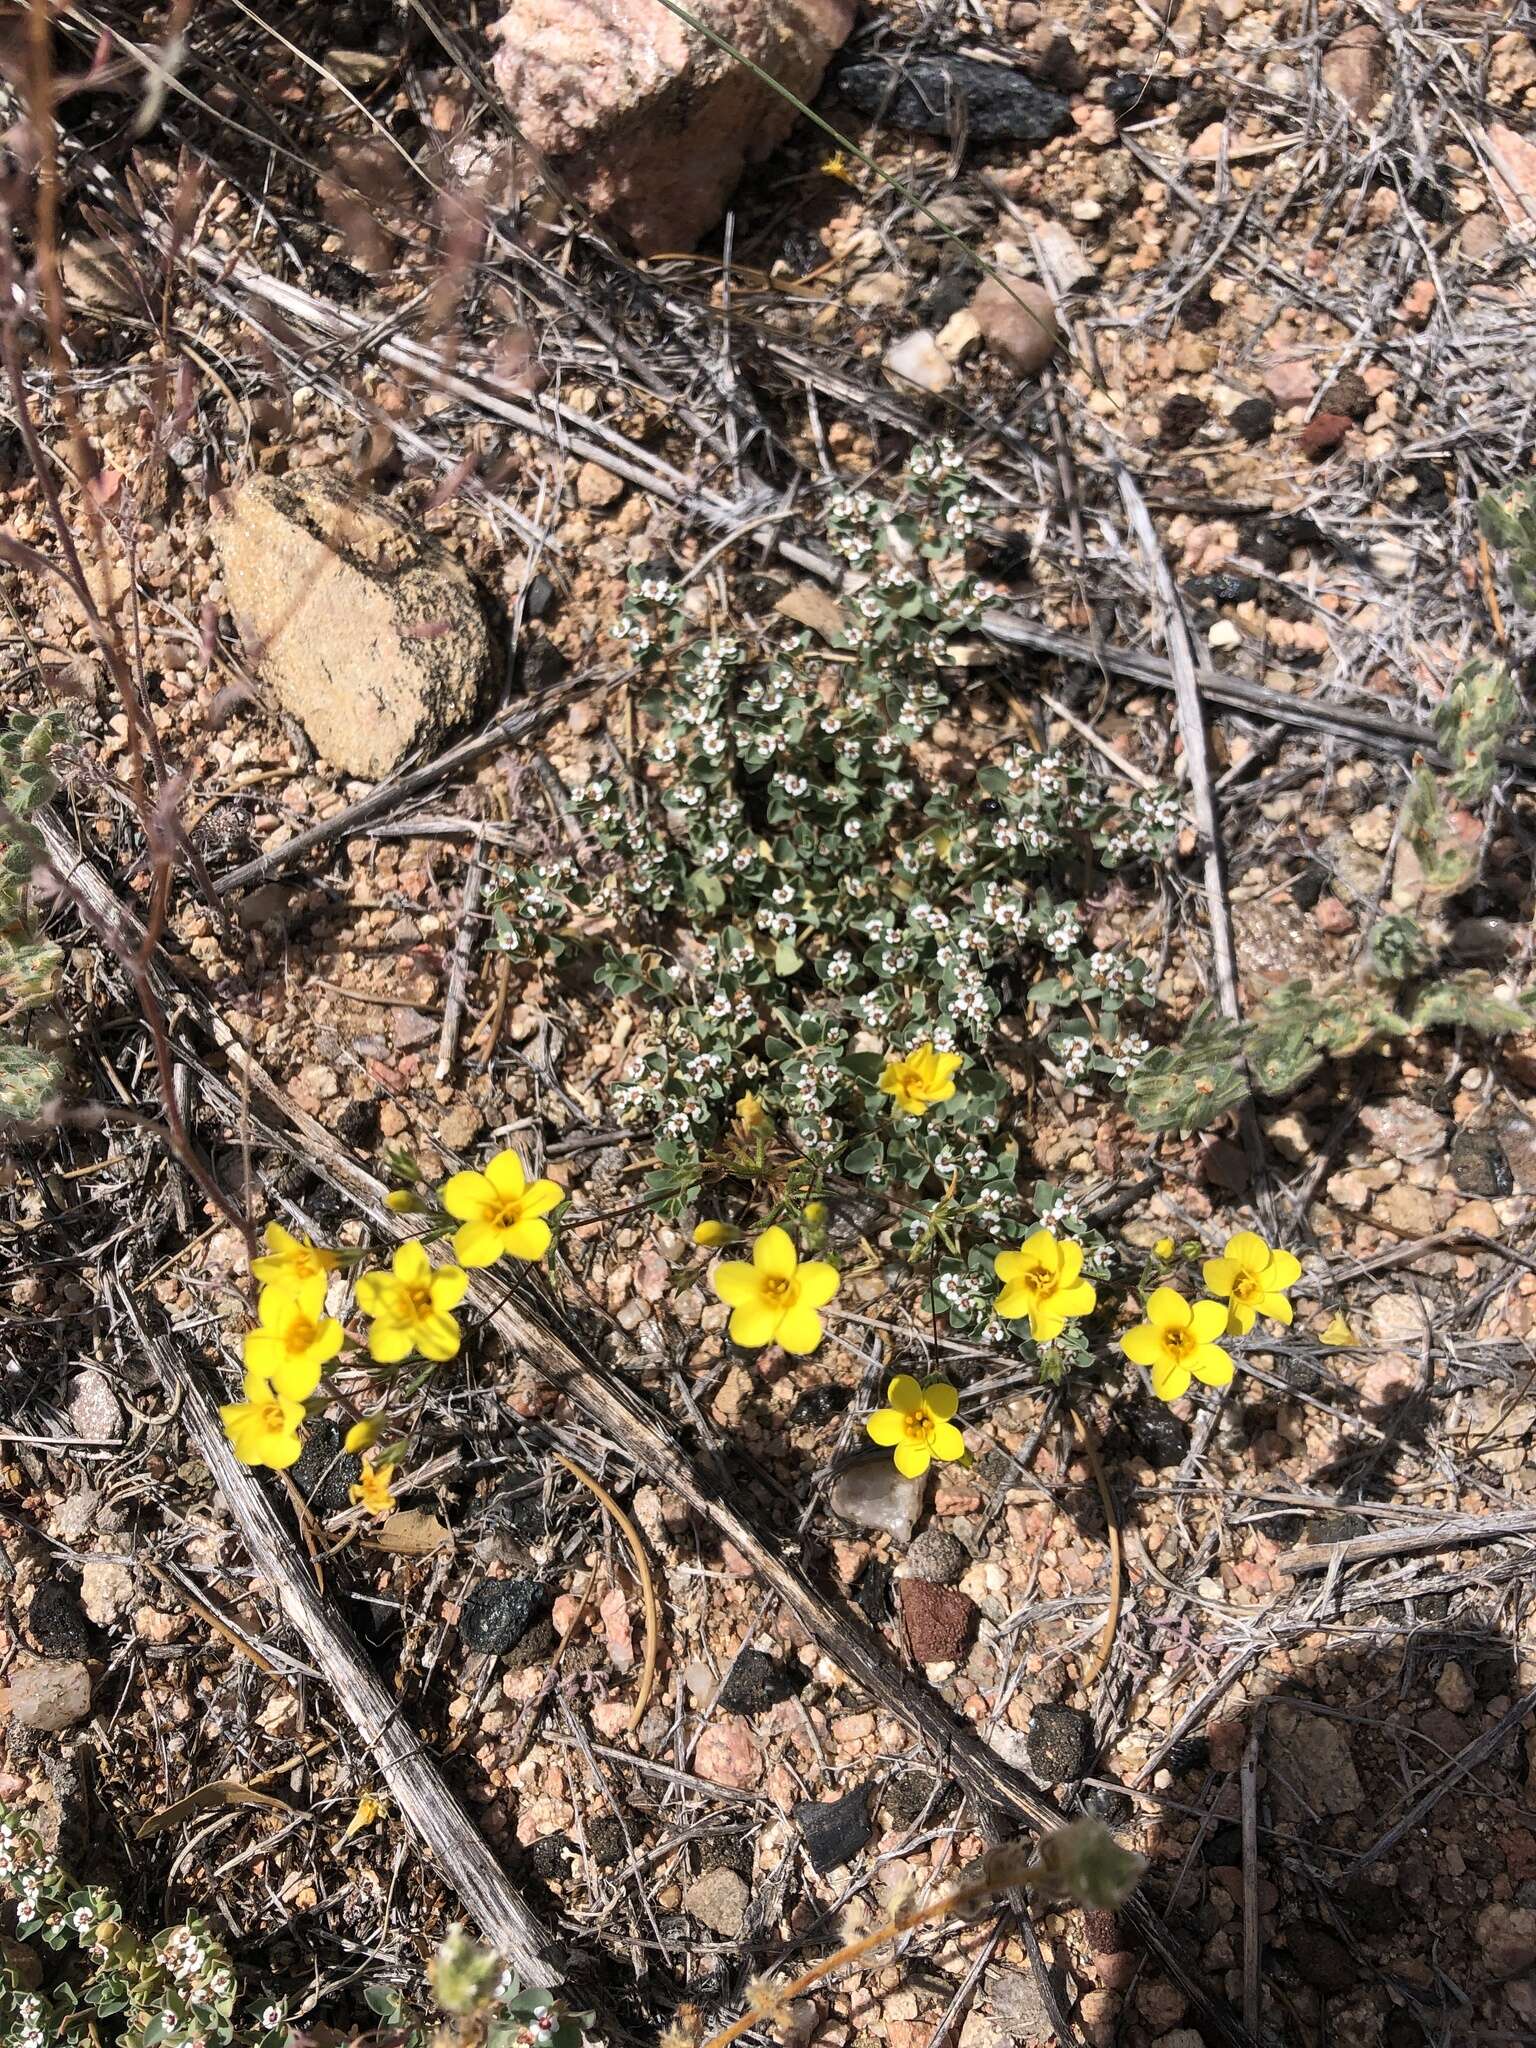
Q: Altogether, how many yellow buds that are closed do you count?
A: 5